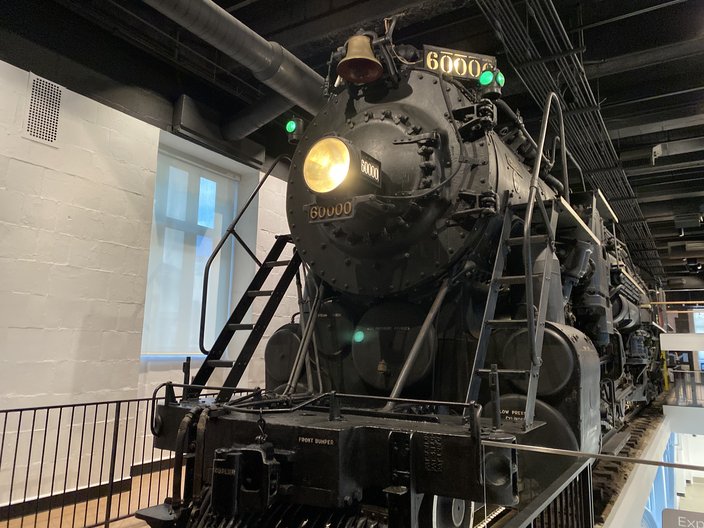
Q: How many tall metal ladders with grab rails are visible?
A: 2